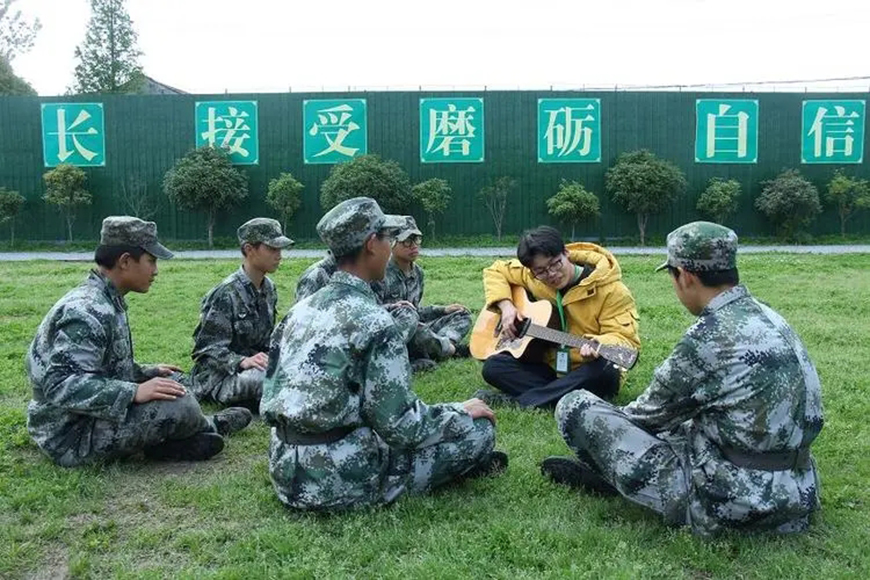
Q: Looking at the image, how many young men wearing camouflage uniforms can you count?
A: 6